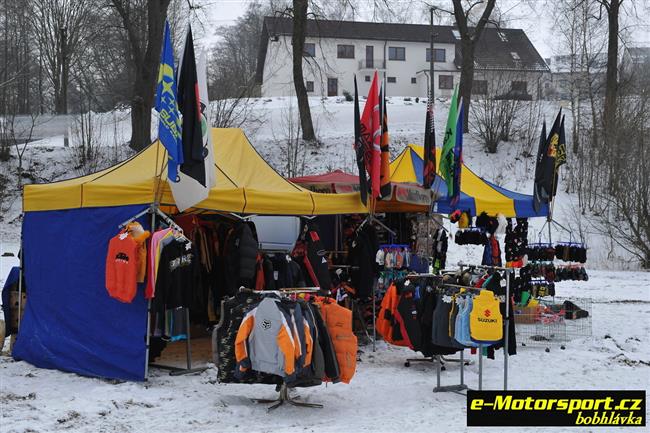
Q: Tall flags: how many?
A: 12